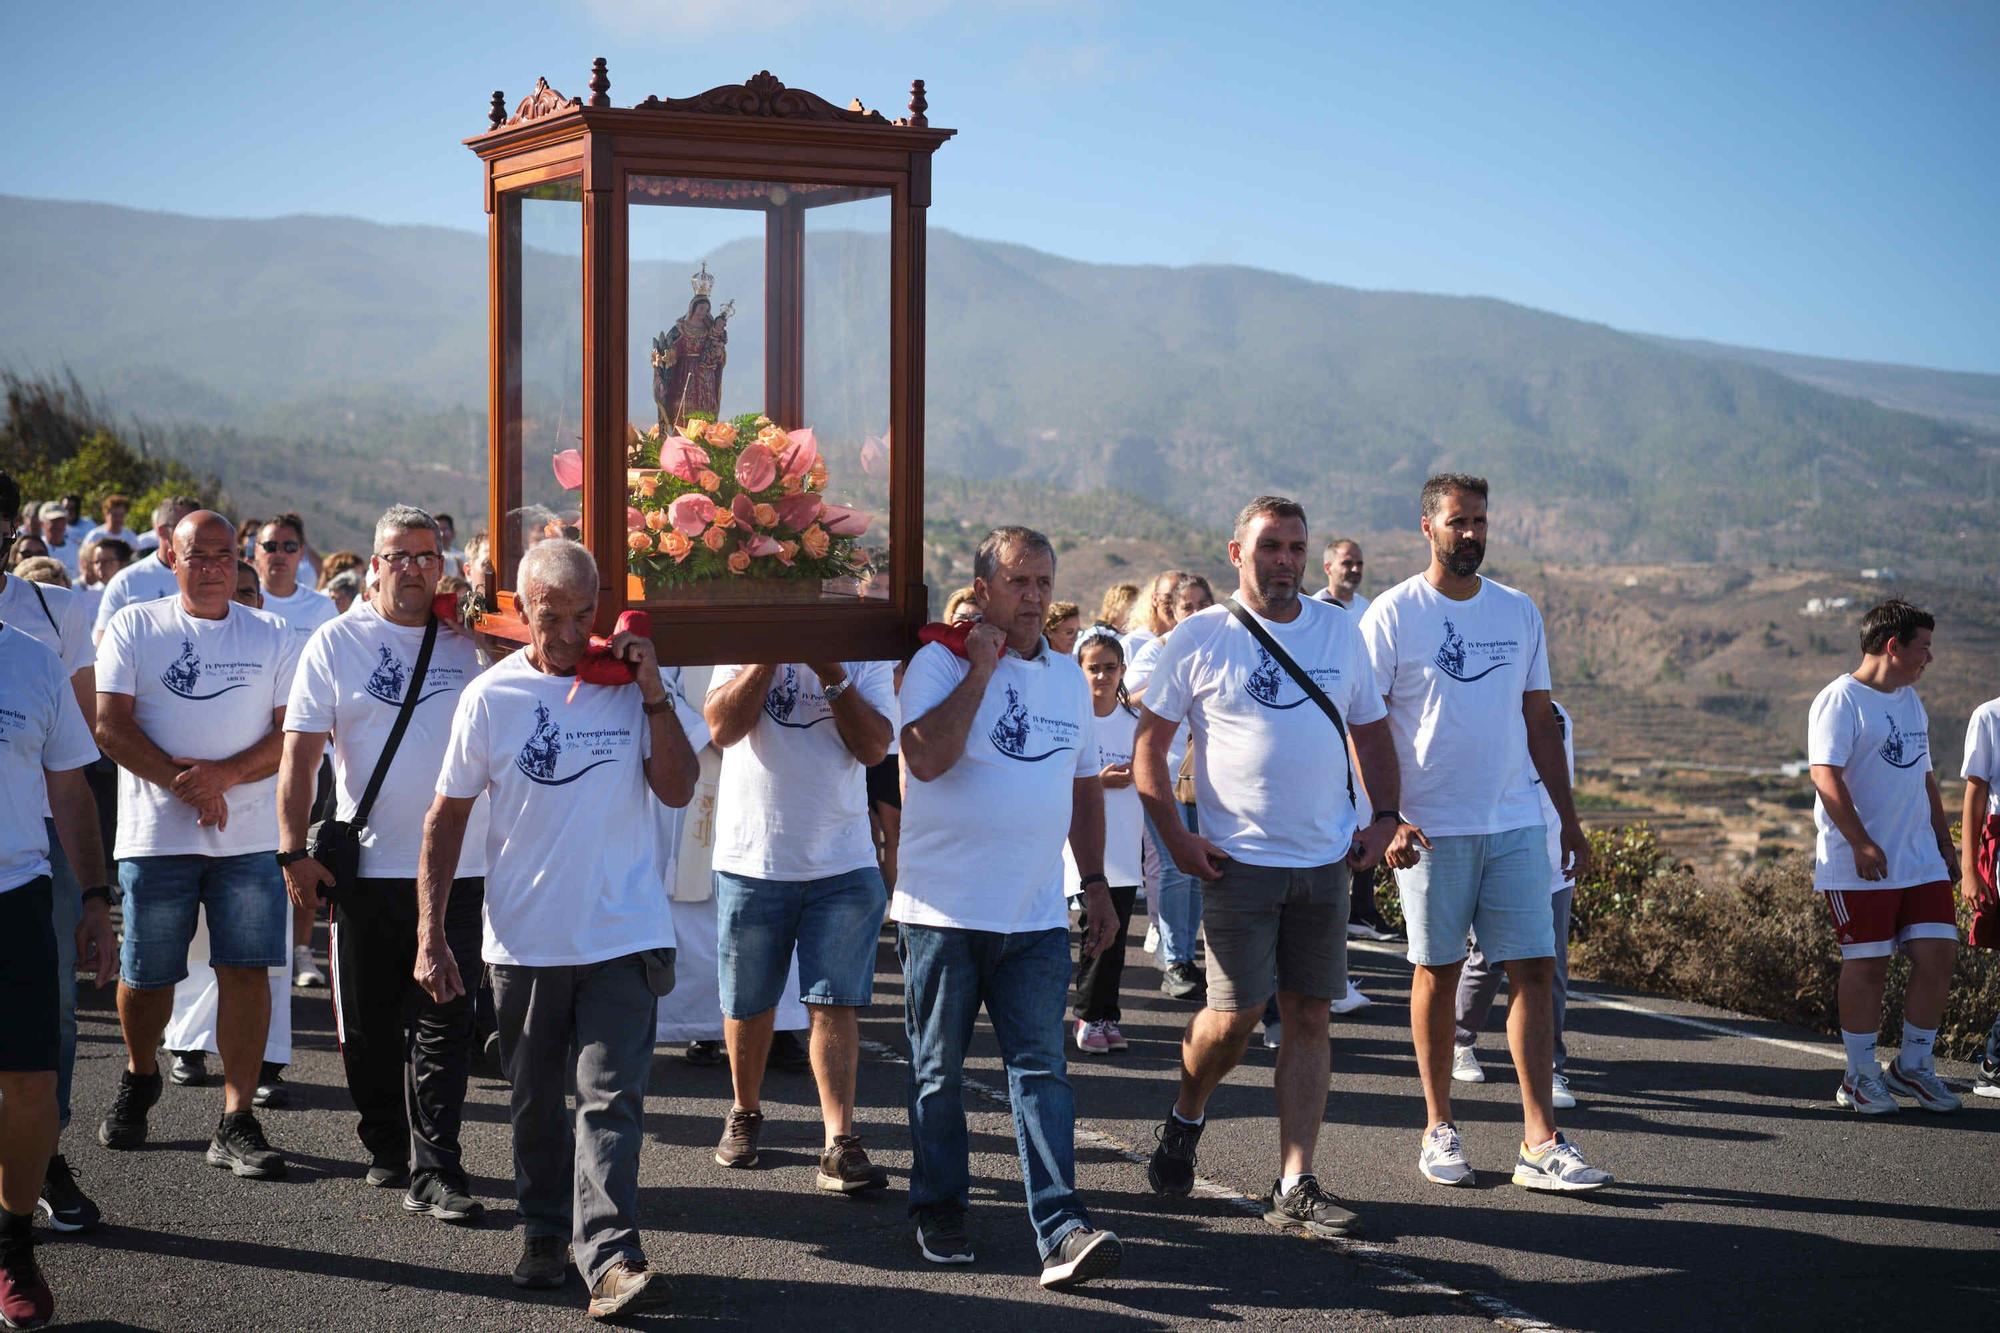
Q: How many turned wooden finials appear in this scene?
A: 3